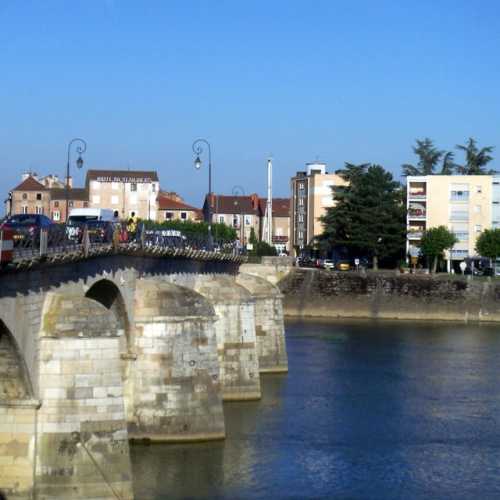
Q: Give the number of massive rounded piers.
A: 4